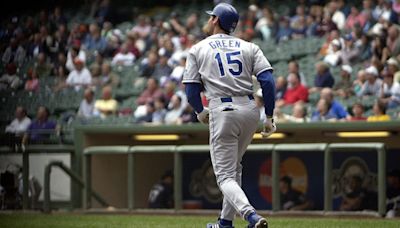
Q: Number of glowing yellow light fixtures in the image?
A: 3